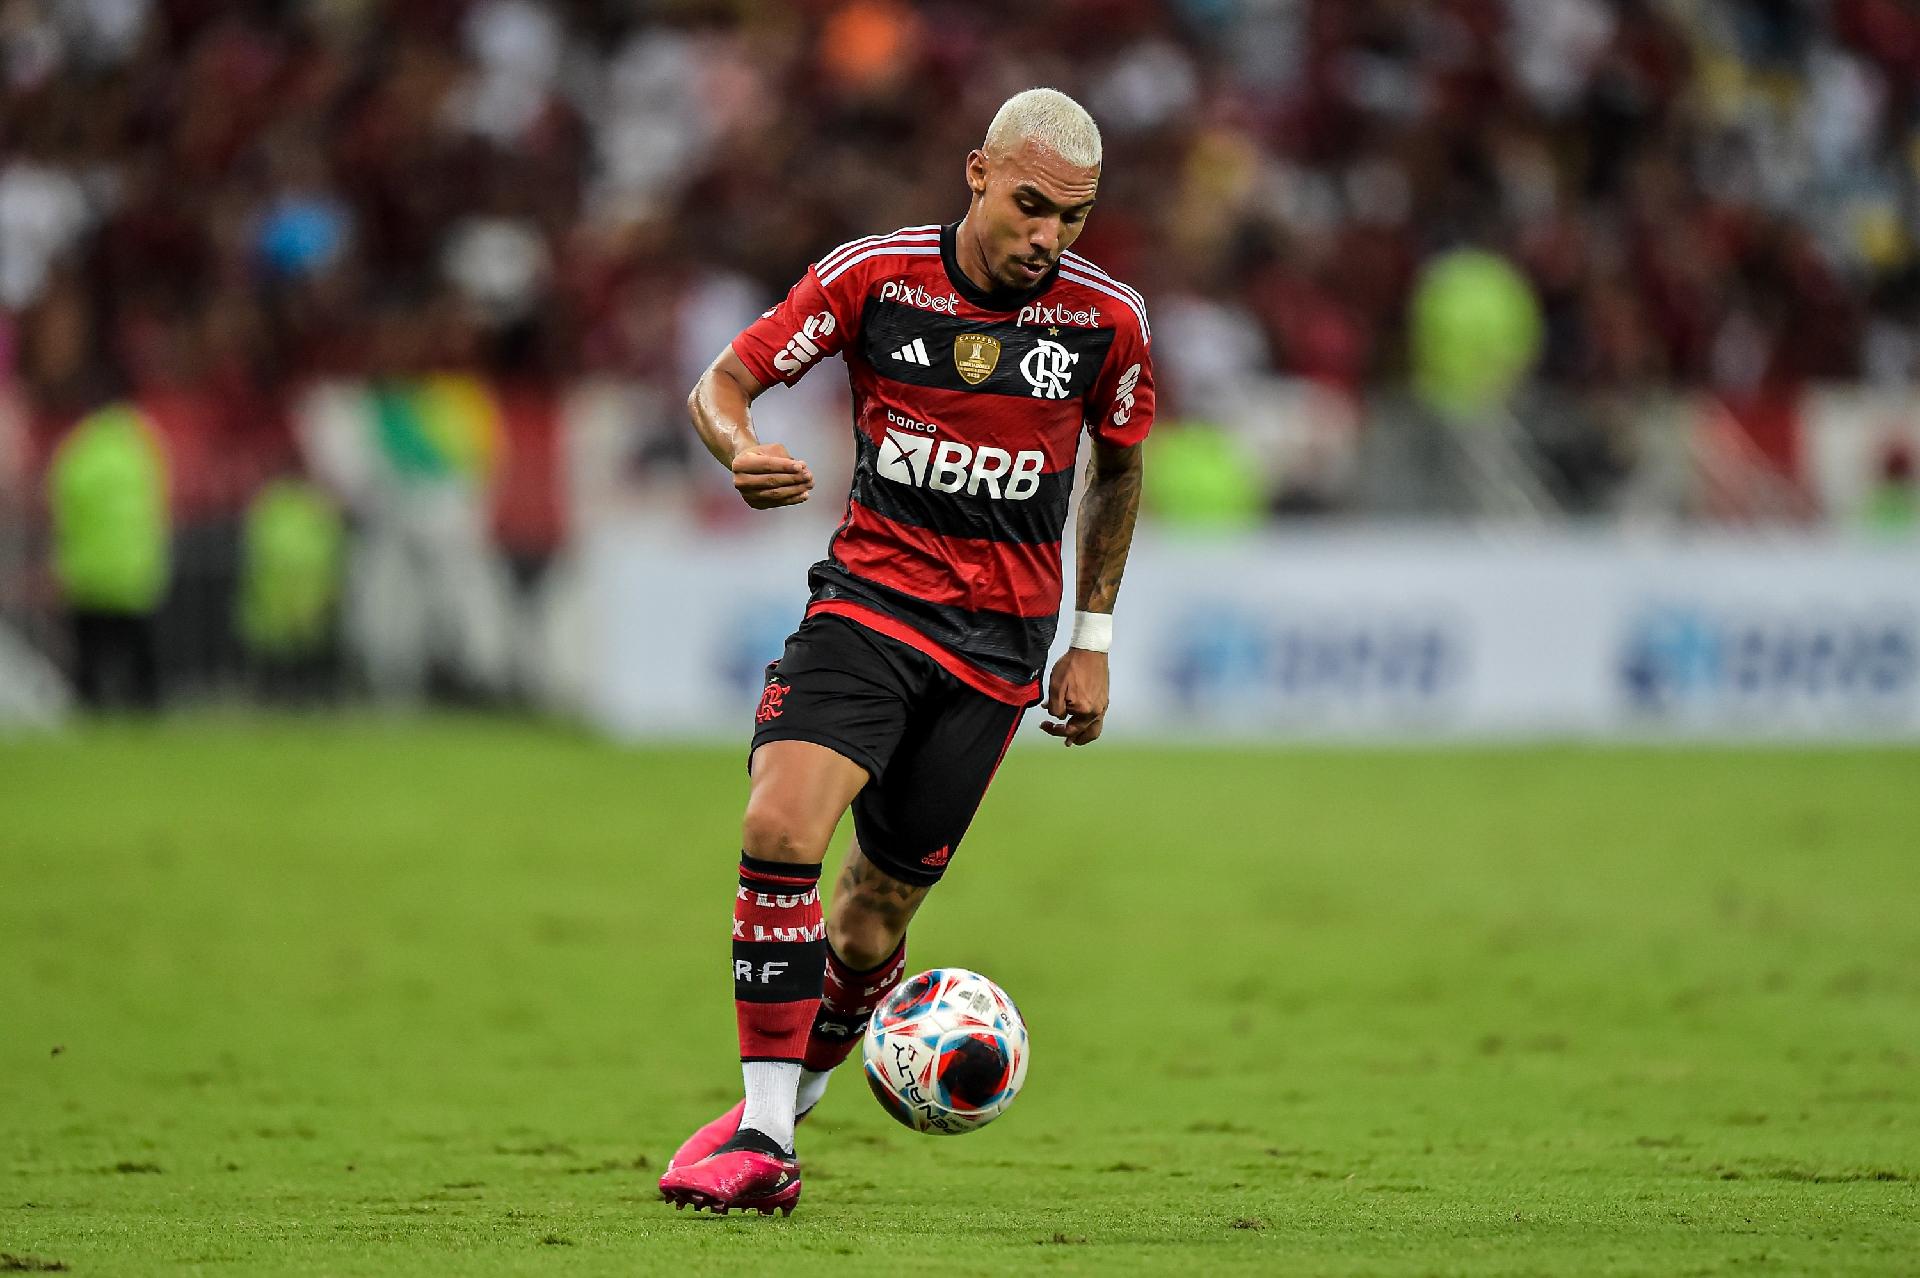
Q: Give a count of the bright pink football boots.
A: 2